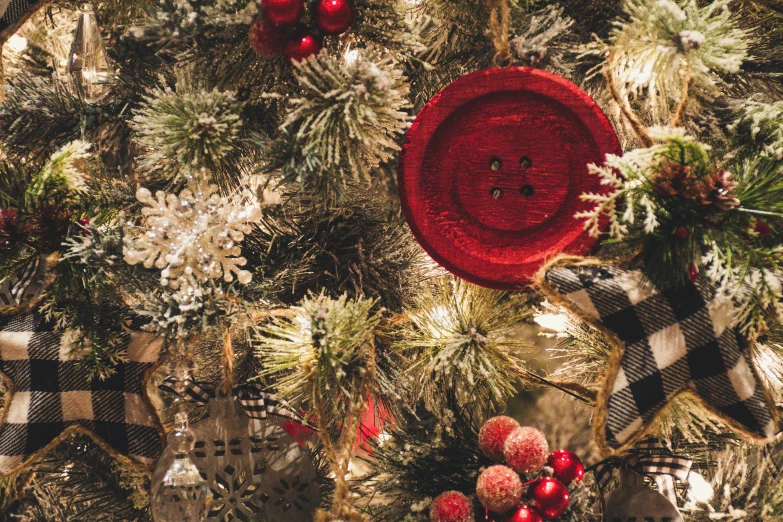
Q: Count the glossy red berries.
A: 6